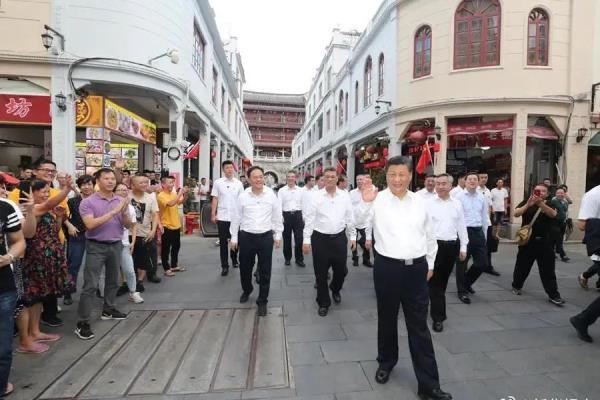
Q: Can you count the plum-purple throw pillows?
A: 0